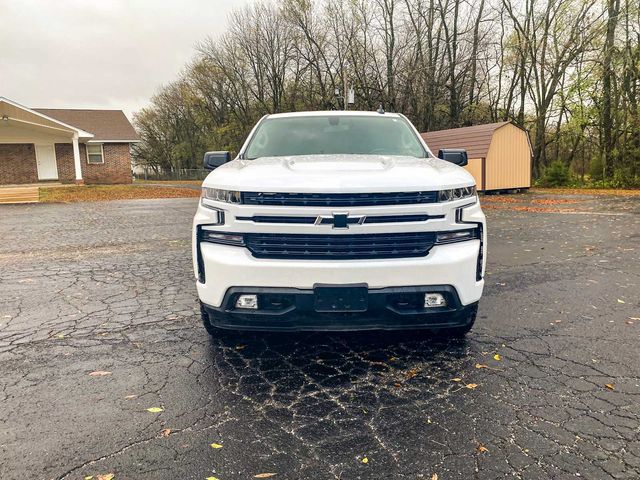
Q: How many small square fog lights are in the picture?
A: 2